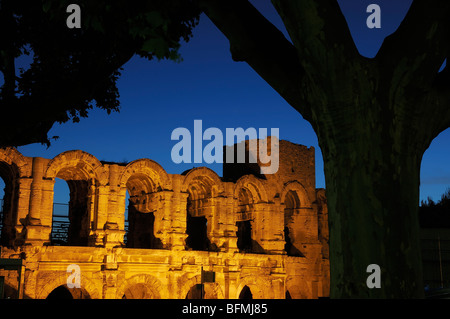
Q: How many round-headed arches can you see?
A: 11